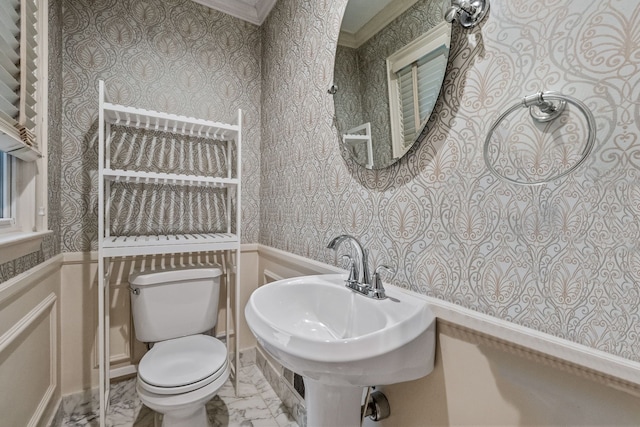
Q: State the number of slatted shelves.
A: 3